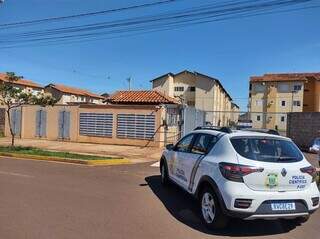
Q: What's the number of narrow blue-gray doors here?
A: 3